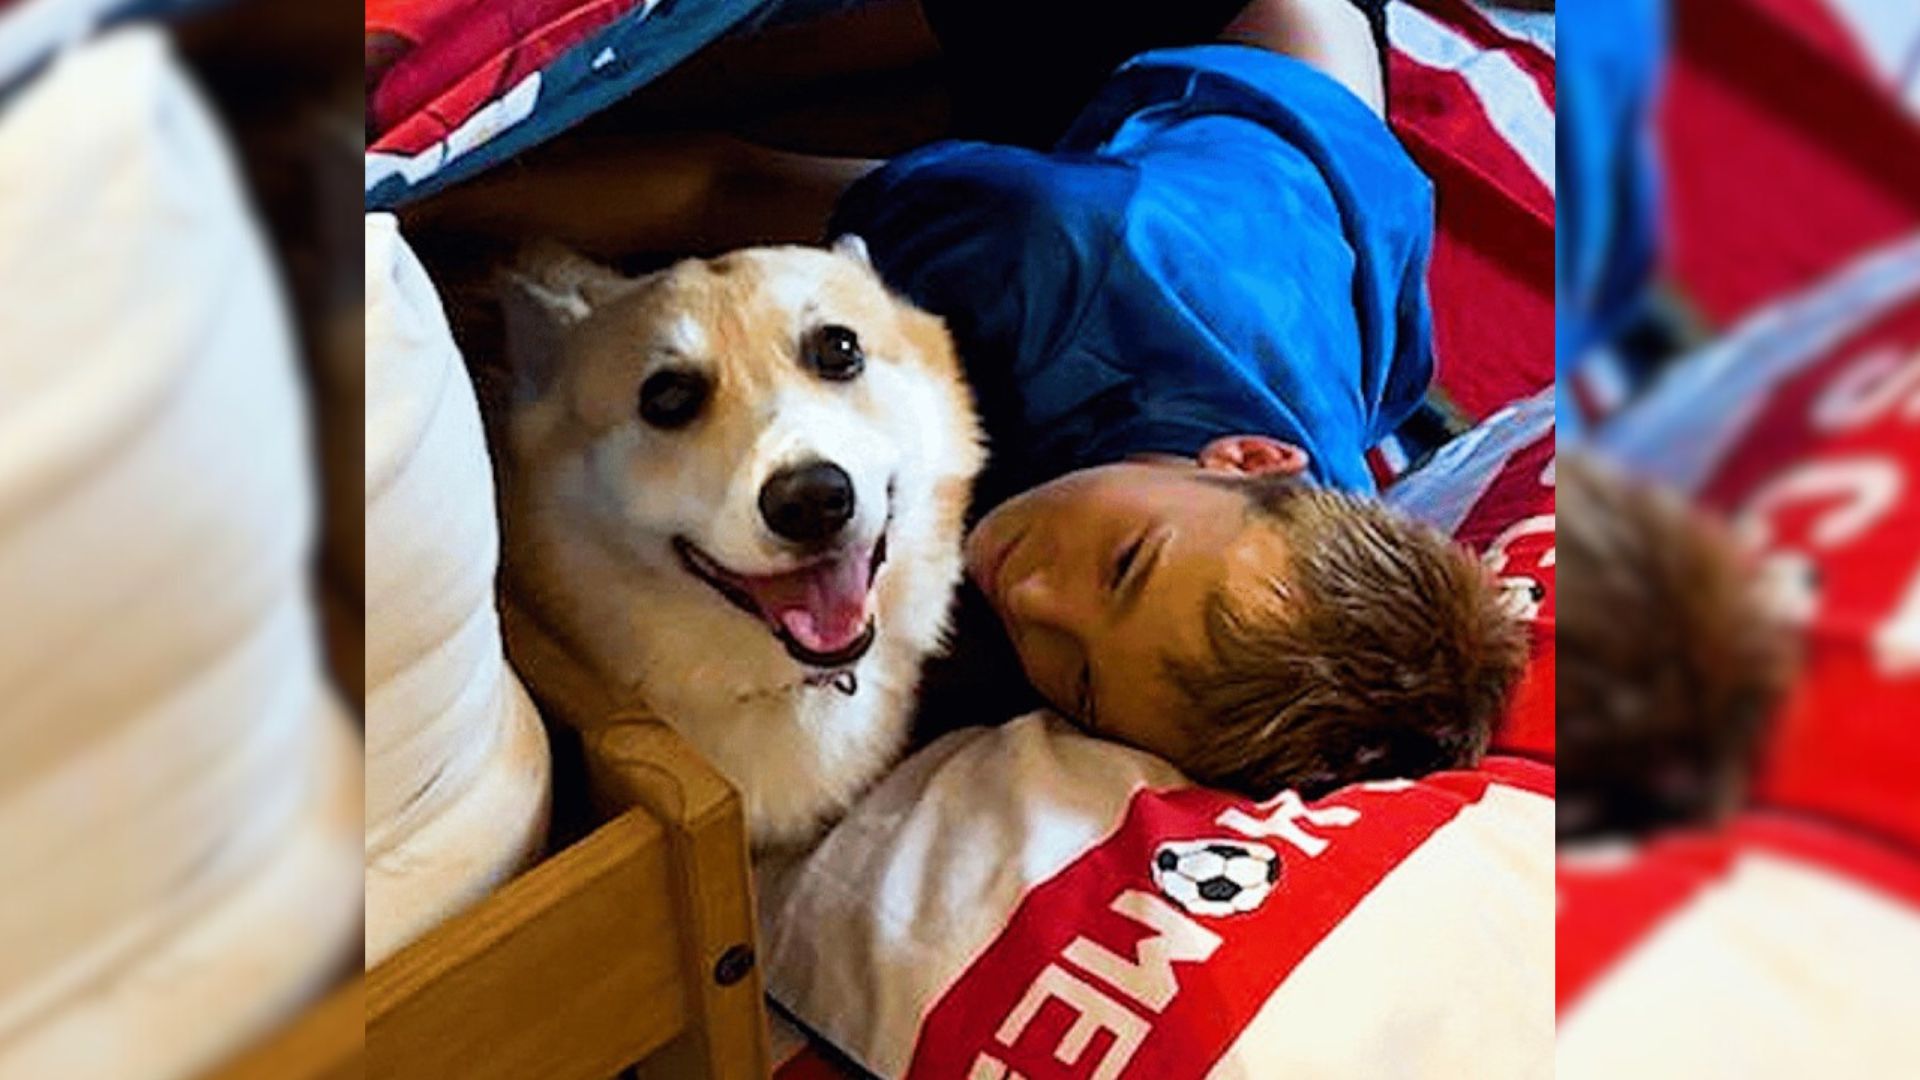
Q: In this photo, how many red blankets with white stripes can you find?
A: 1